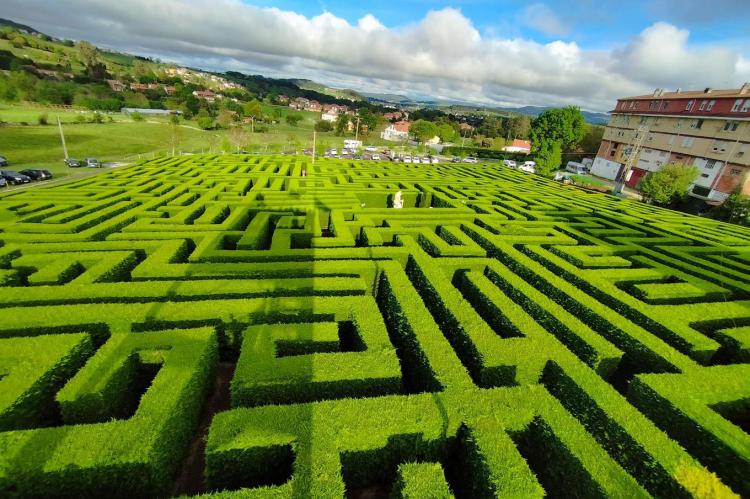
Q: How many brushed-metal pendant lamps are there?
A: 0